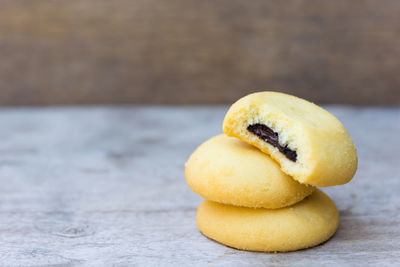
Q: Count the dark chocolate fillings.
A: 1